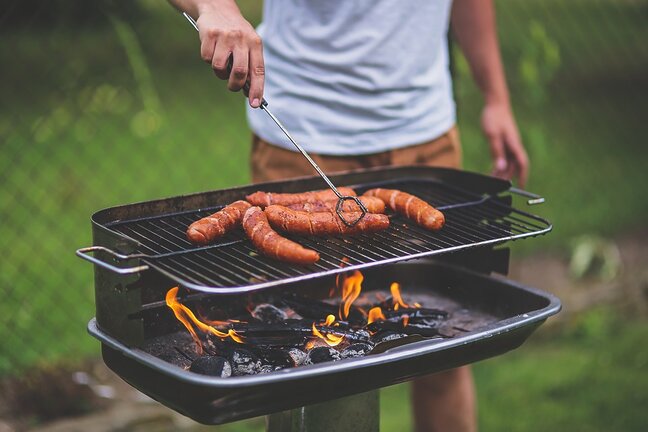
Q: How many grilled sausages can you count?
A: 6